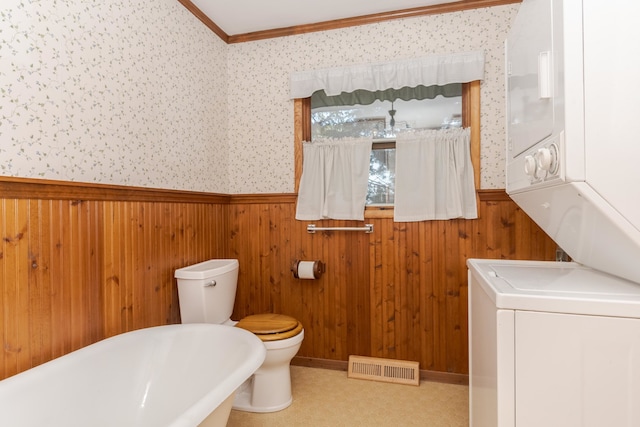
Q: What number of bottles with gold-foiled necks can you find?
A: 0